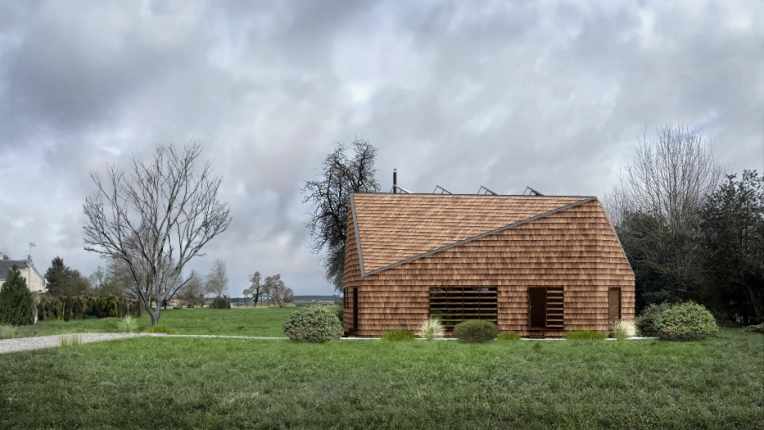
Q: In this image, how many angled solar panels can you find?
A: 4